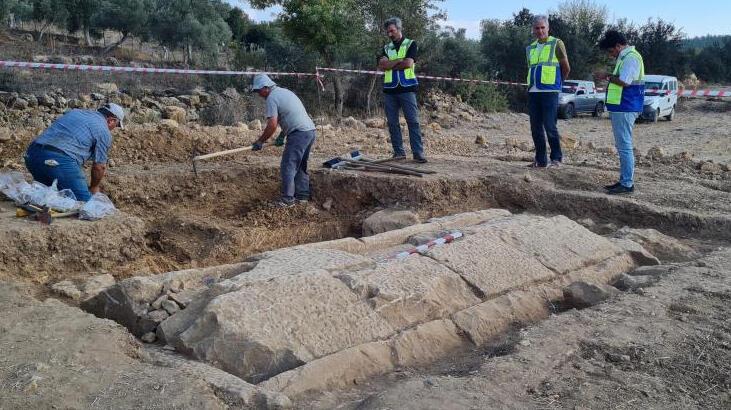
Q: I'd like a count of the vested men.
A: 3